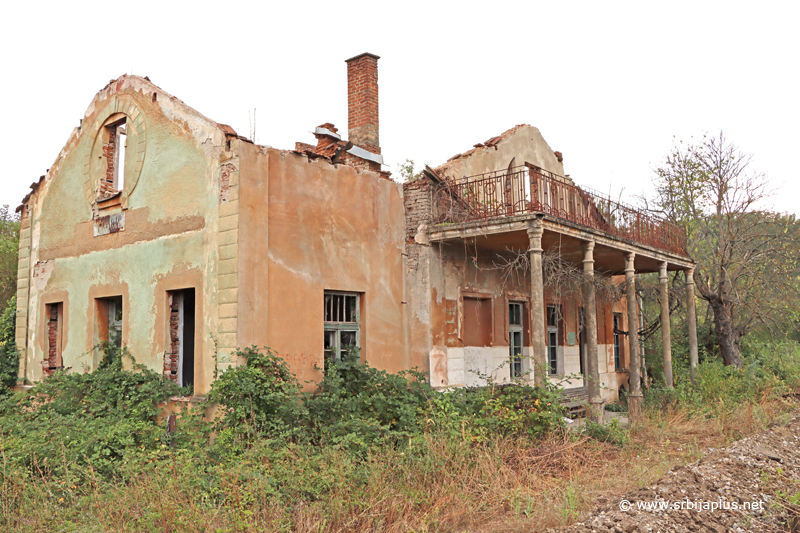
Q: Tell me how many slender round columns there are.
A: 5